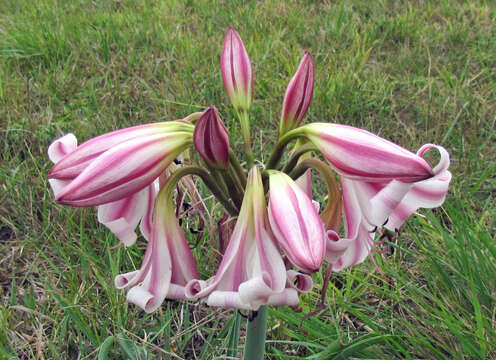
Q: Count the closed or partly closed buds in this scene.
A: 7